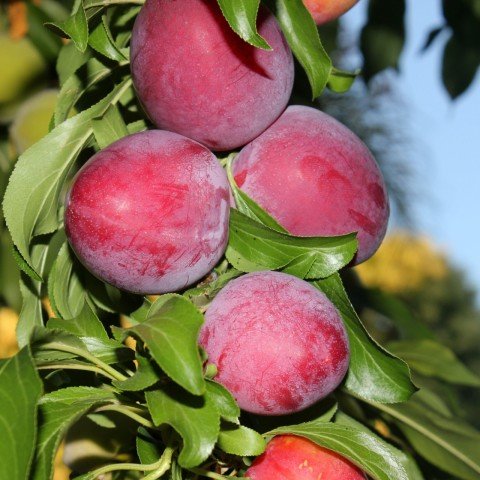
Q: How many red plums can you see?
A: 6